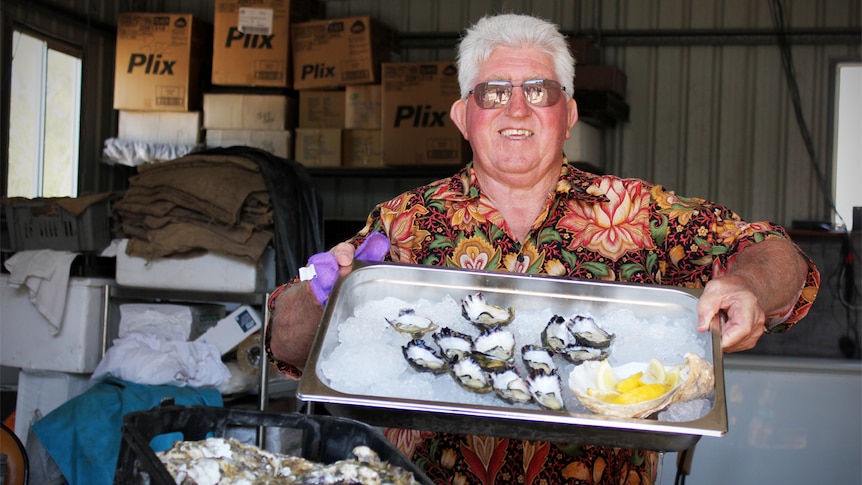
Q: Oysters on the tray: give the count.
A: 12